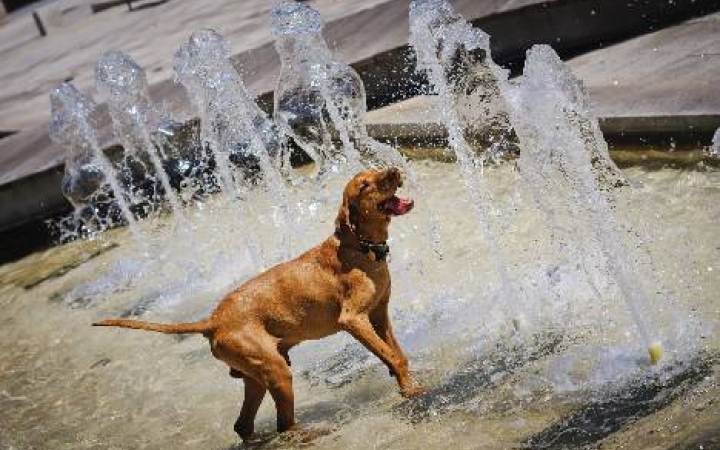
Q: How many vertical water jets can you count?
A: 6